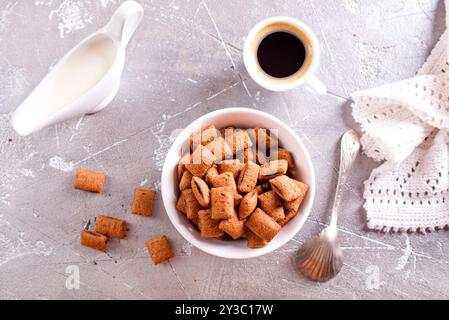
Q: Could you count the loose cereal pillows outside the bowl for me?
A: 5